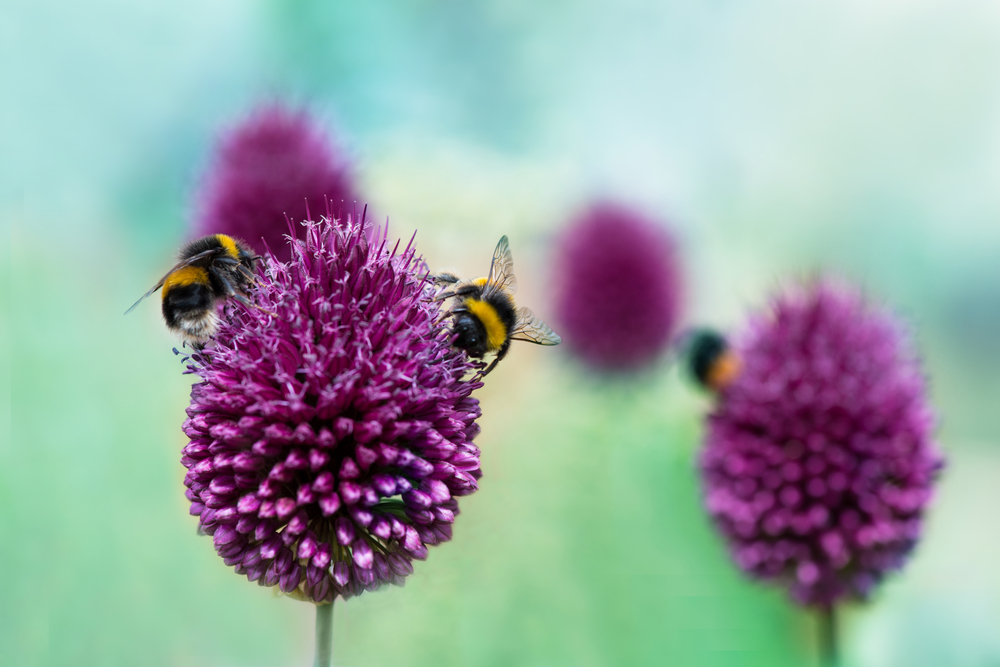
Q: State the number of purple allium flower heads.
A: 4